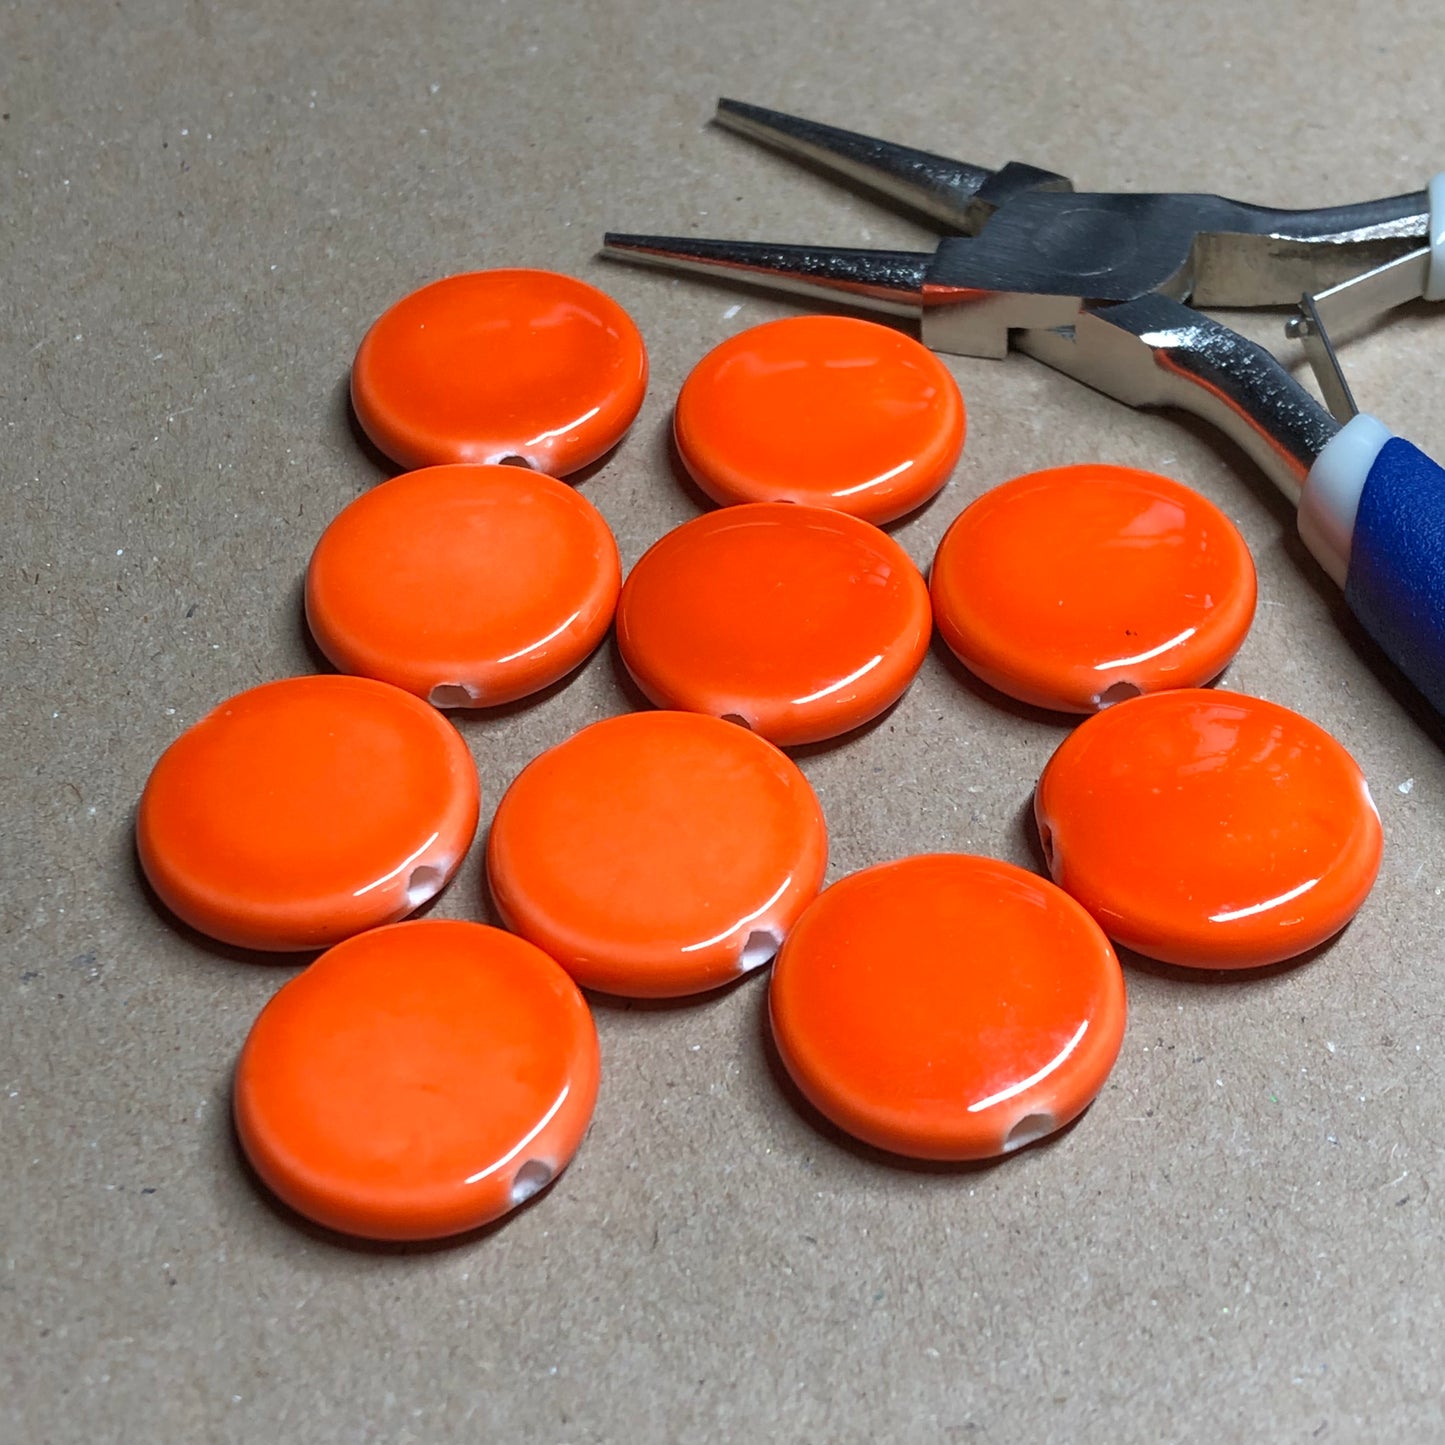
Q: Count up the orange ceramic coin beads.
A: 10